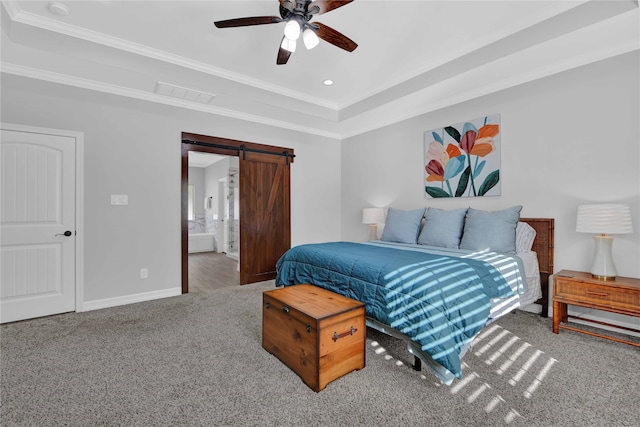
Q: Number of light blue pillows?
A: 3